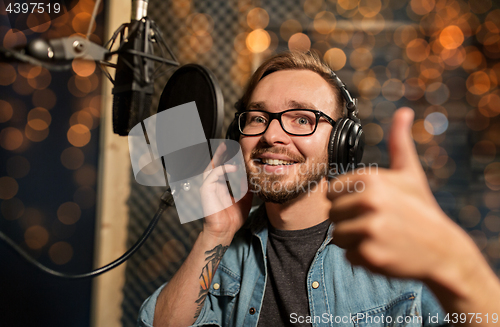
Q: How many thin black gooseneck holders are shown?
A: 1